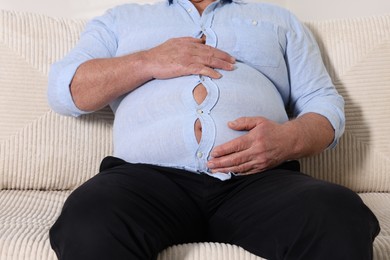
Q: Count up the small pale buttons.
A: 6